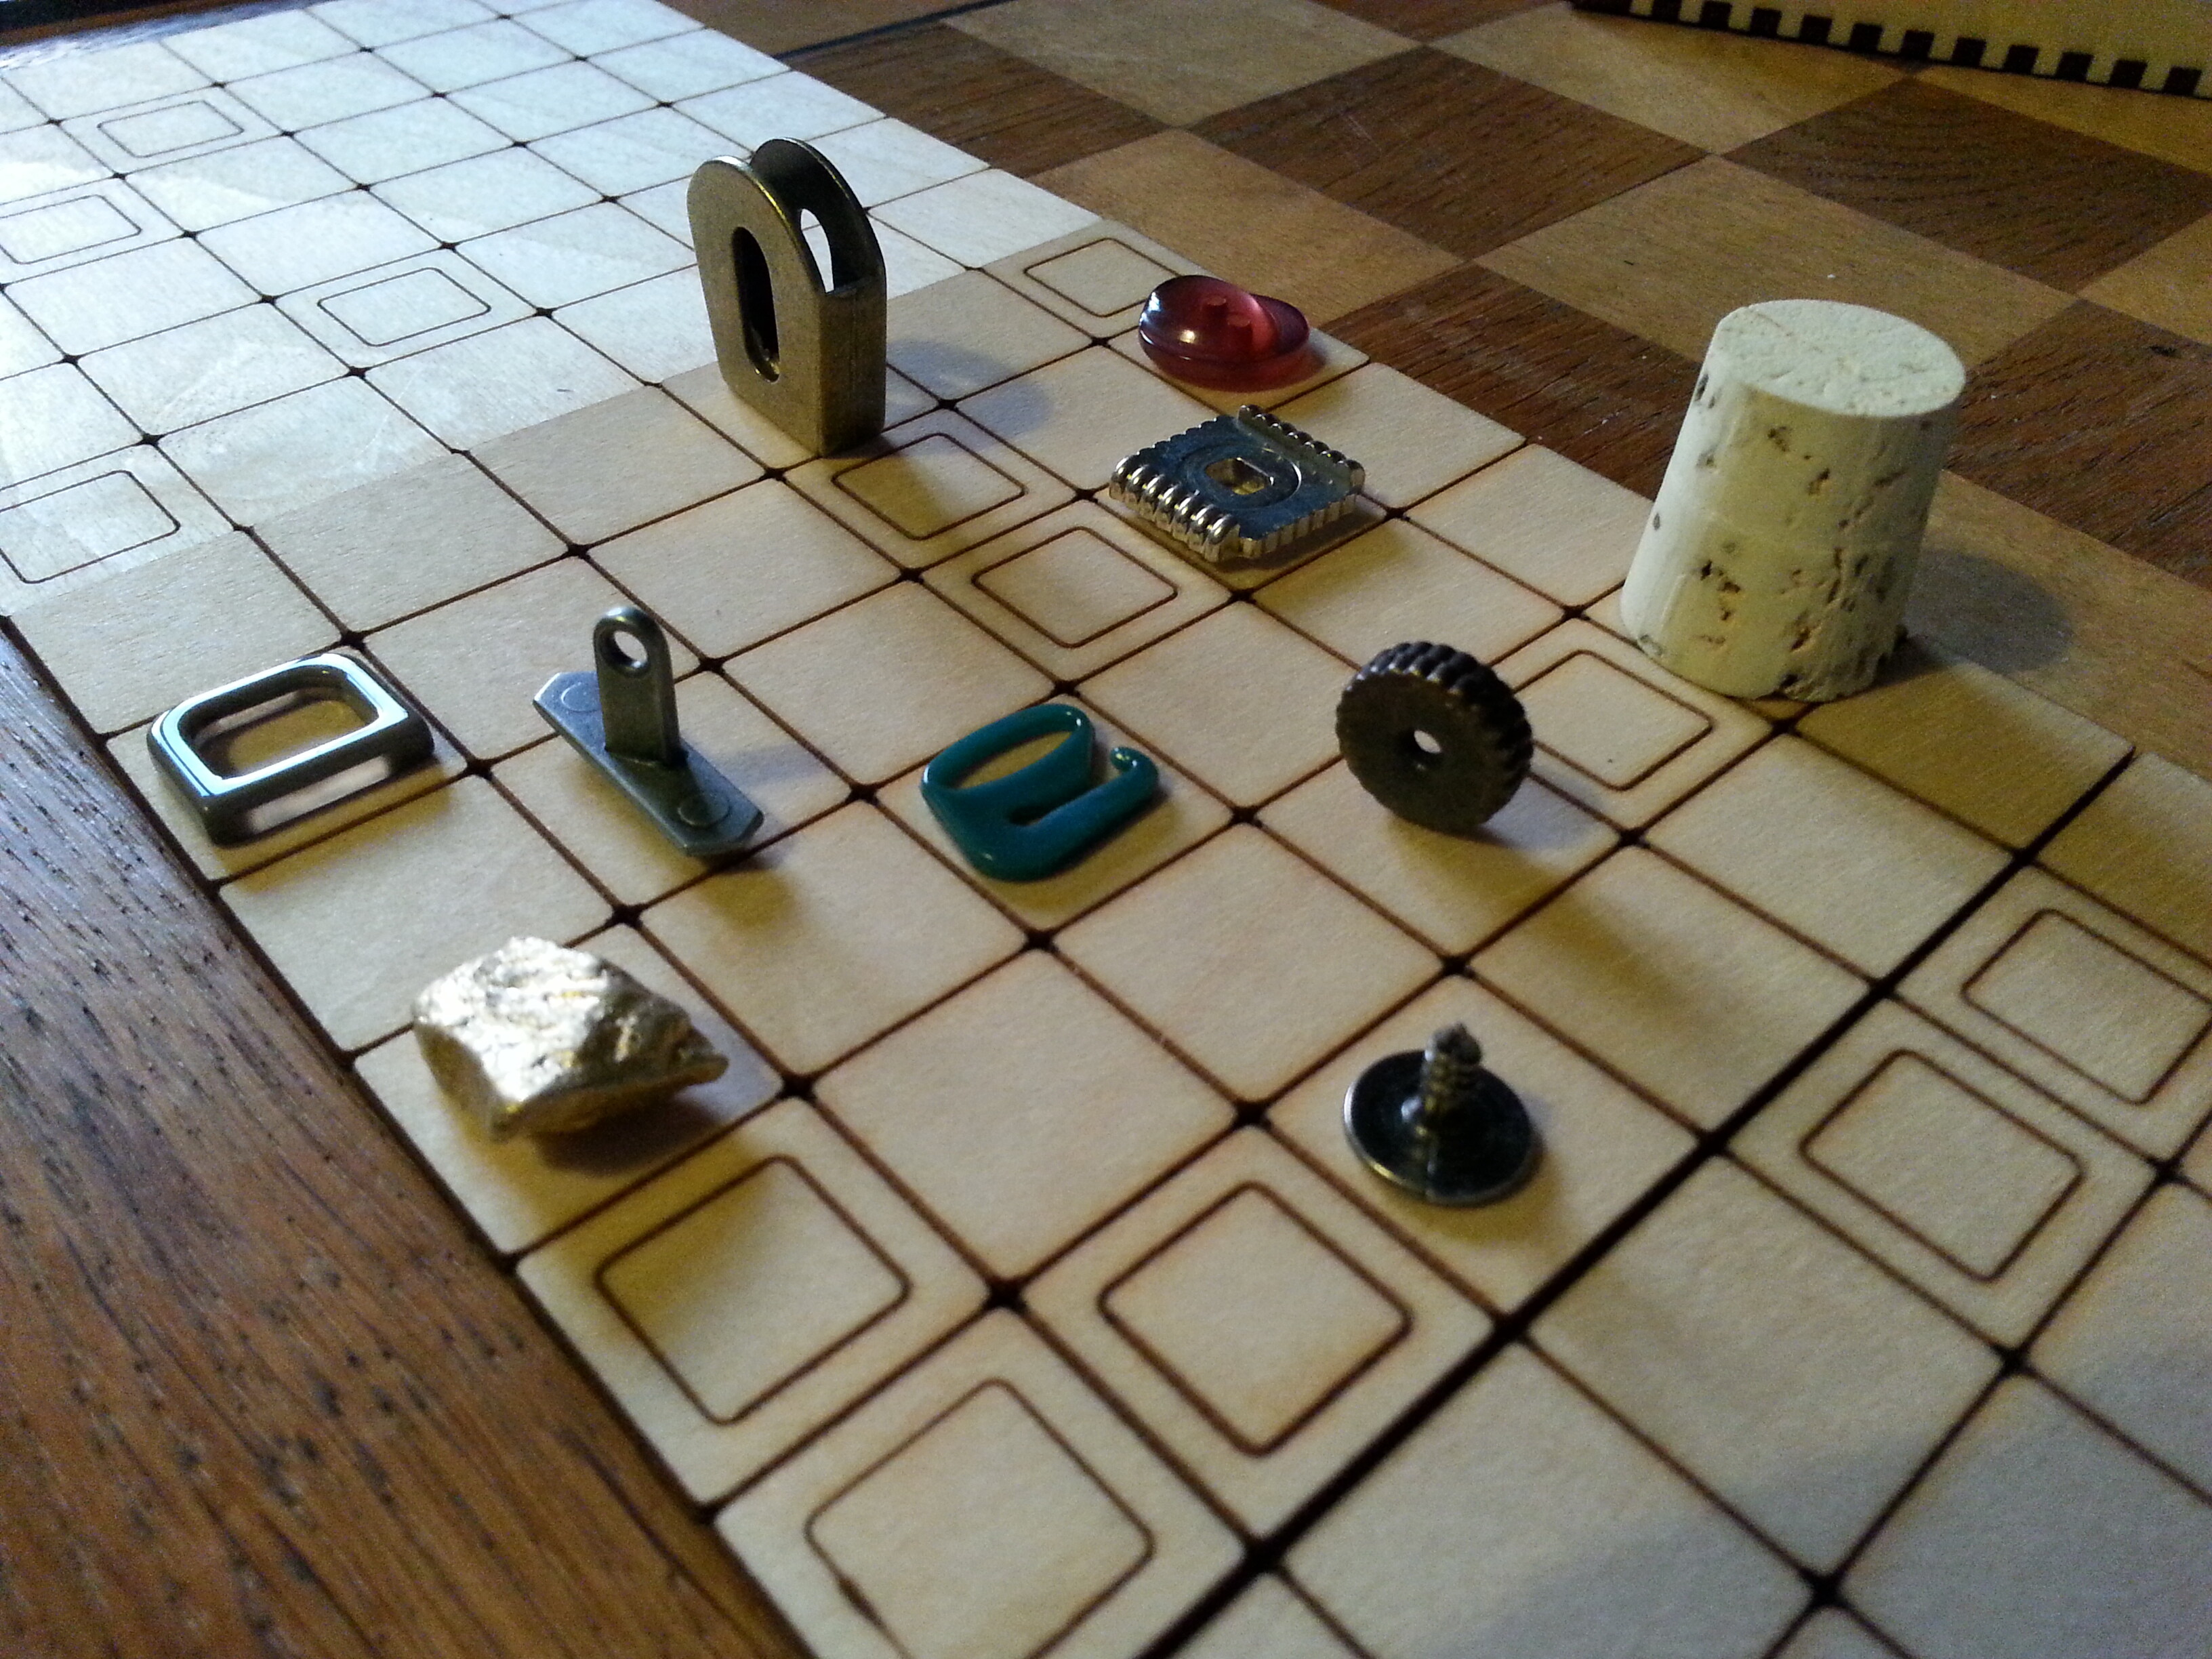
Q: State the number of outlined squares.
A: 13